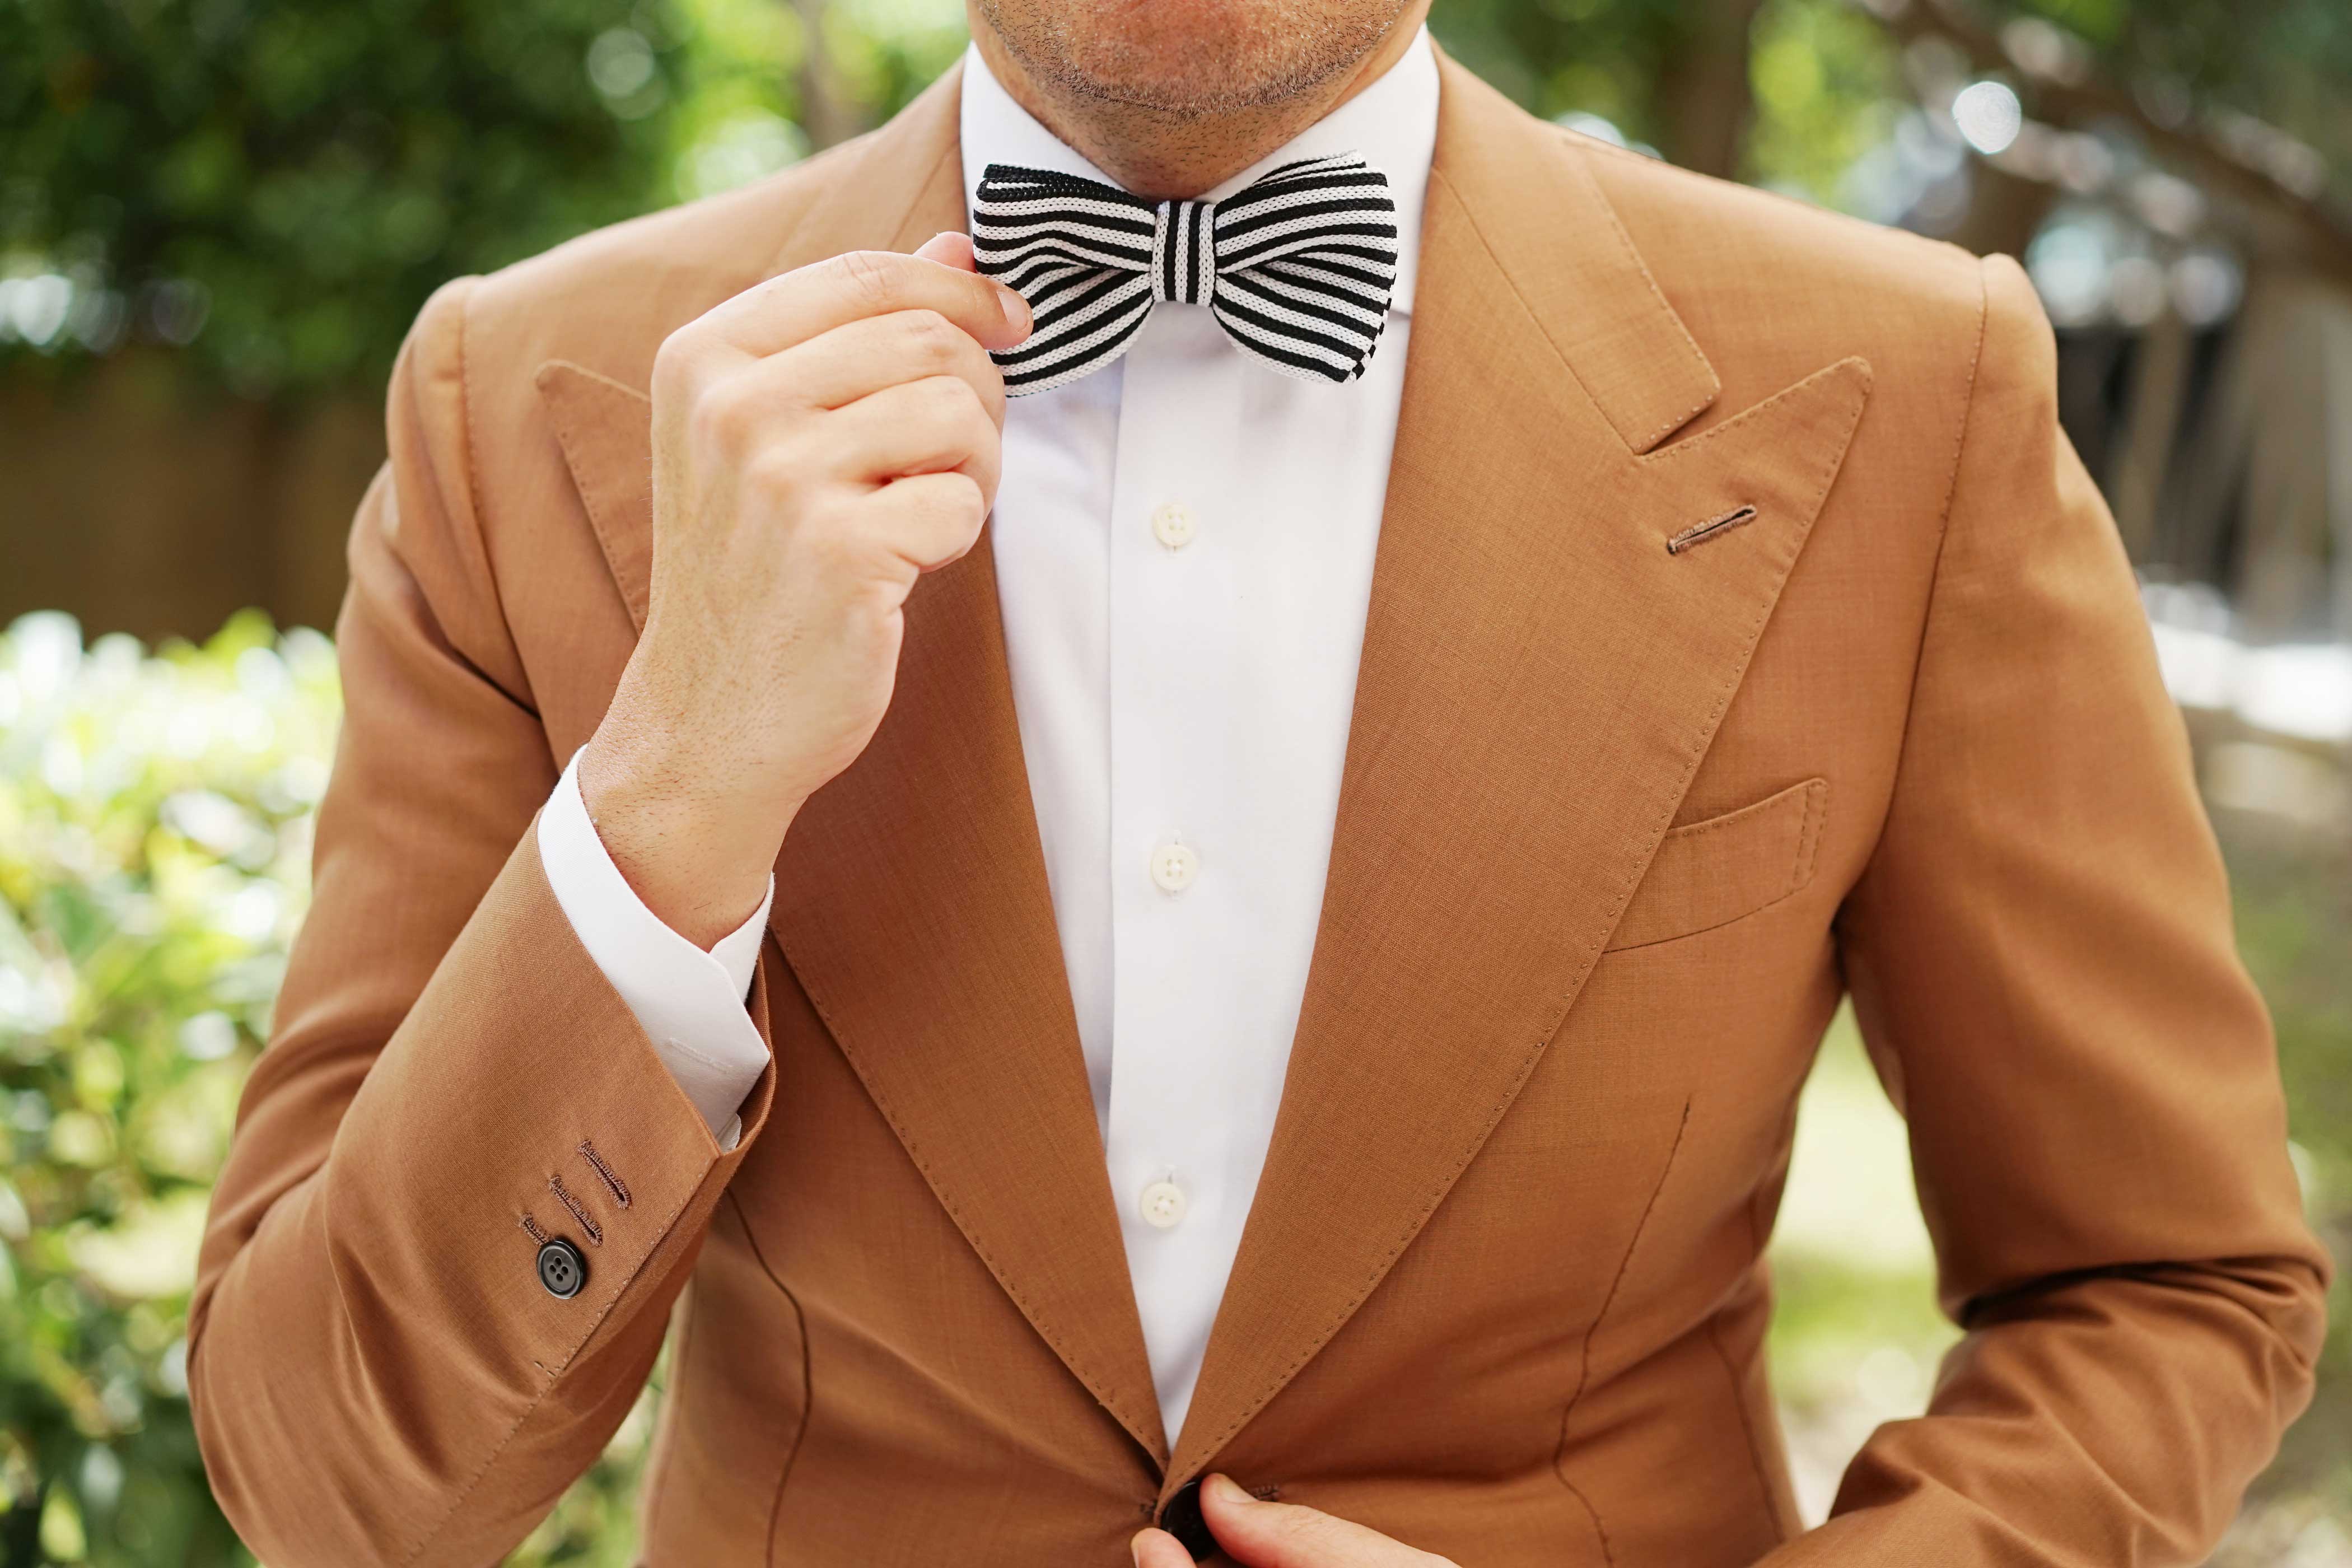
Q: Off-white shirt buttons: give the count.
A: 3